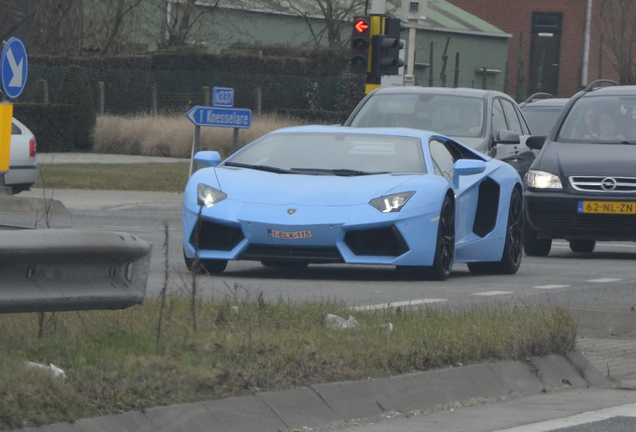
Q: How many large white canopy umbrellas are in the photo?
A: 0